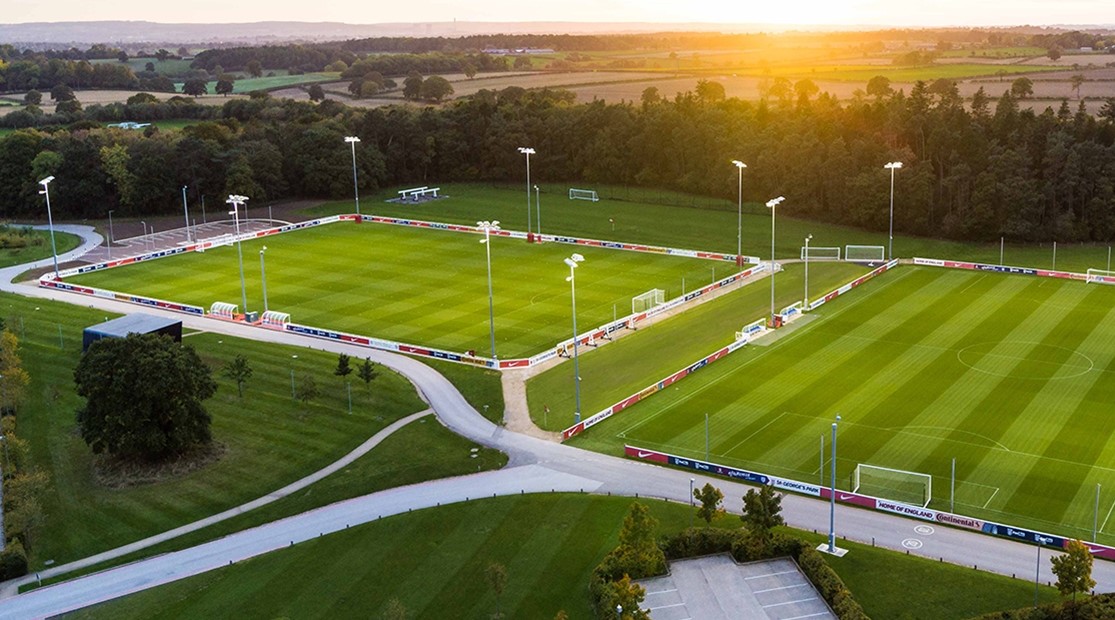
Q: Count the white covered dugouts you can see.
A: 4